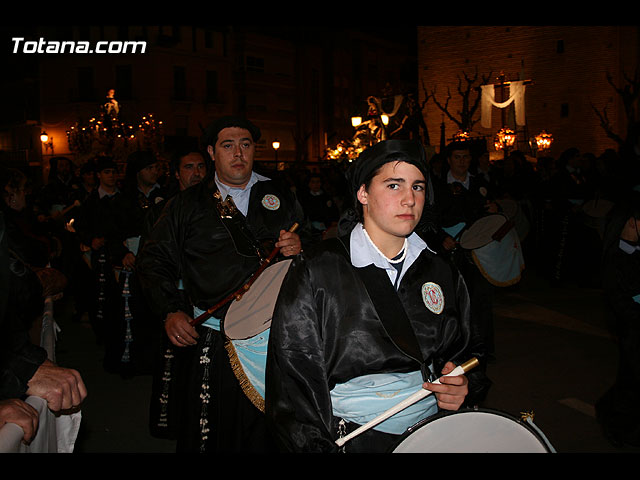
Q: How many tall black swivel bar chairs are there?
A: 0